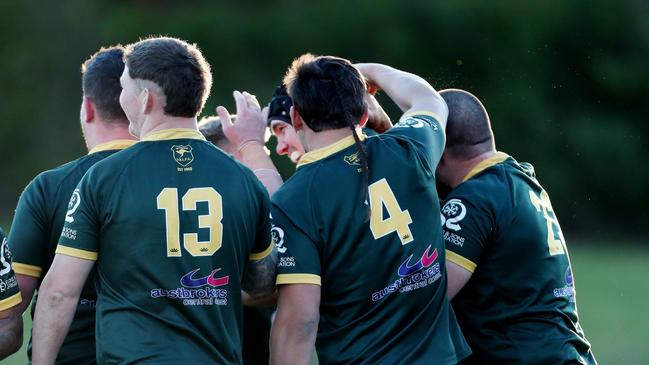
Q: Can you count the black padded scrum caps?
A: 1